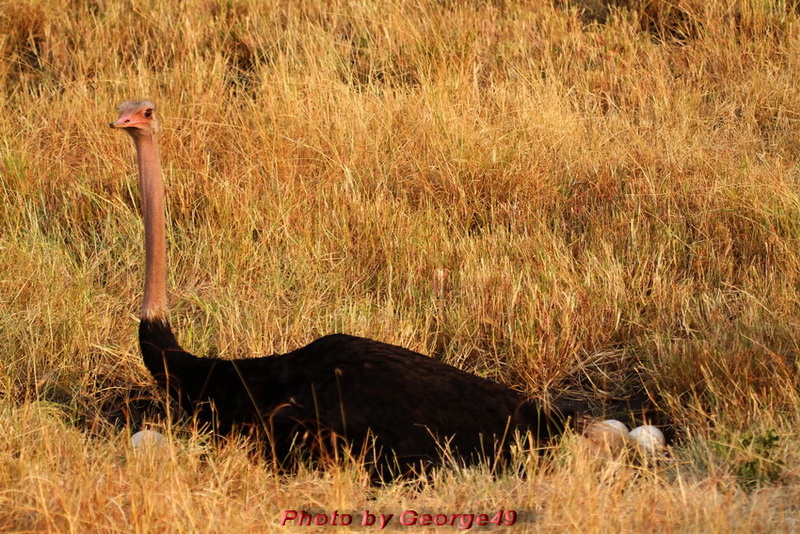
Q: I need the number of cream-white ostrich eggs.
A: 3